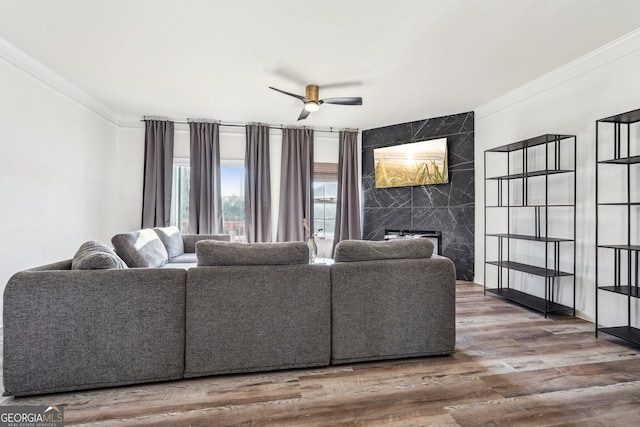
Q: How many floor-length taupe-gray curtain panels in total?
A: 5